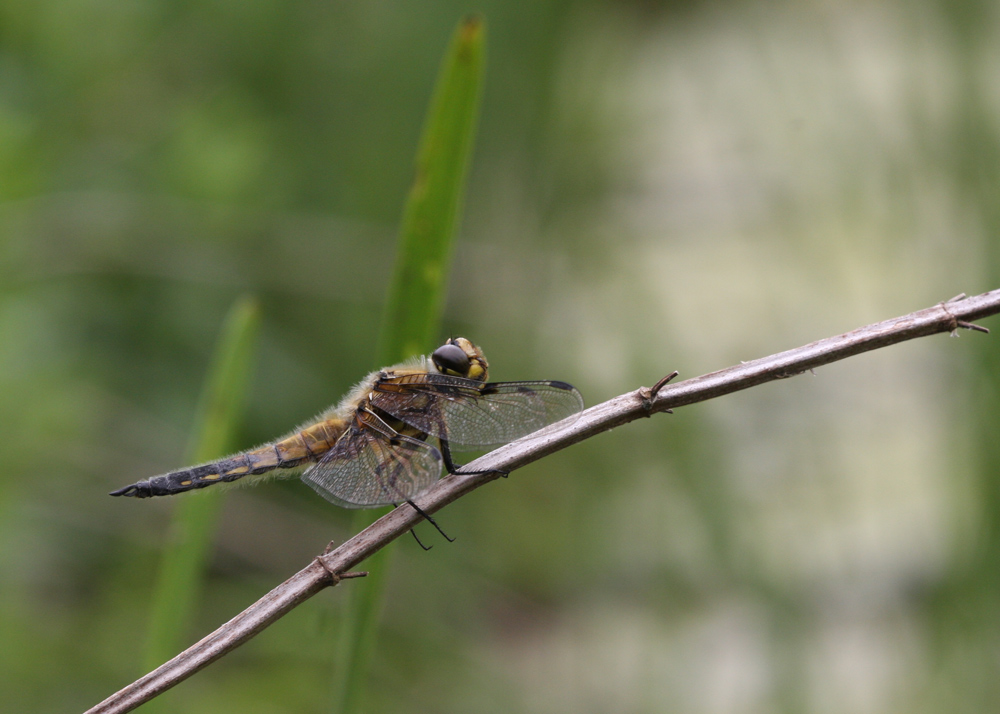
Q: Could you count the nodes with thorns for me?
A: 3